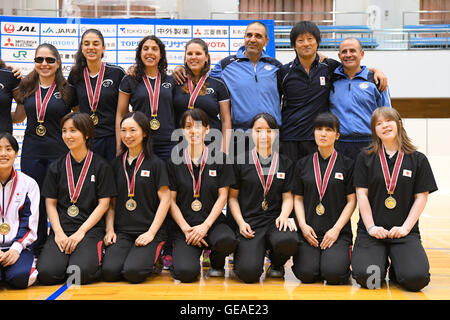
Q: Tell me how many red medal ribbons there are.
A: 11